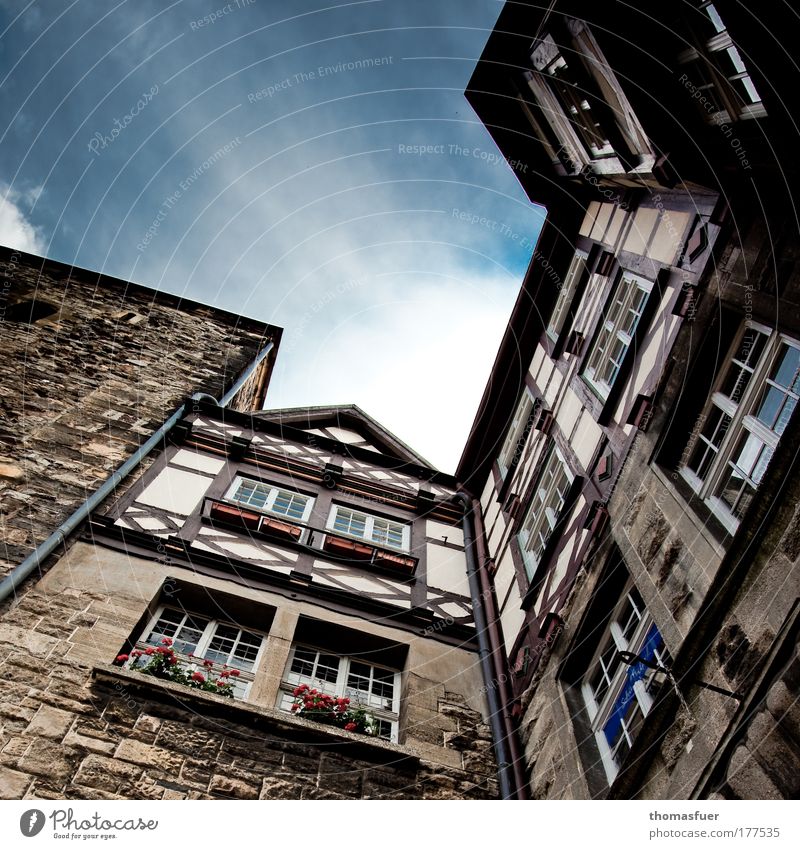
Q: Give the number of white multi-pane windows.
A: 12